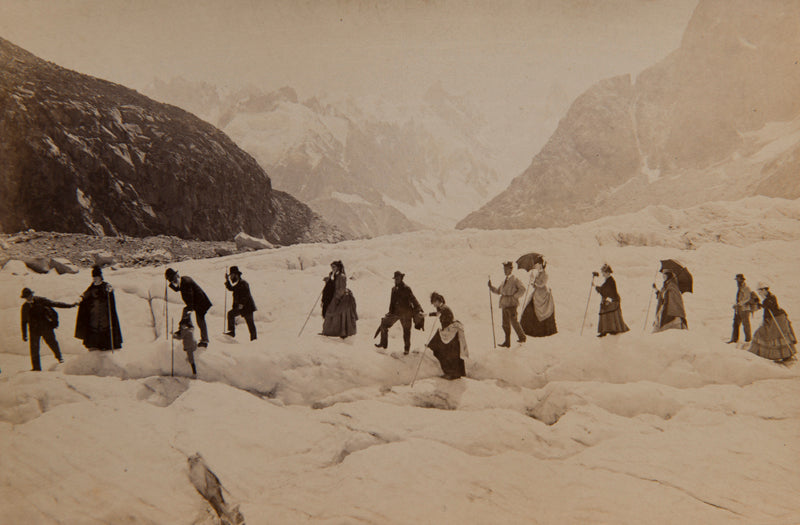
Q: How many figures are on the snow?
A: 14